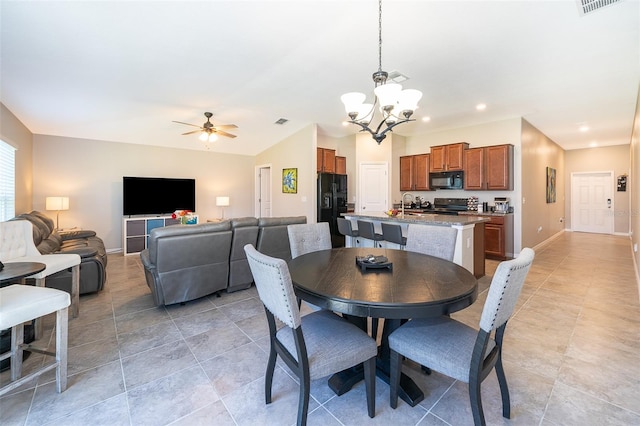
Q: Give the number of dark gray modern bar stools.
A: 3